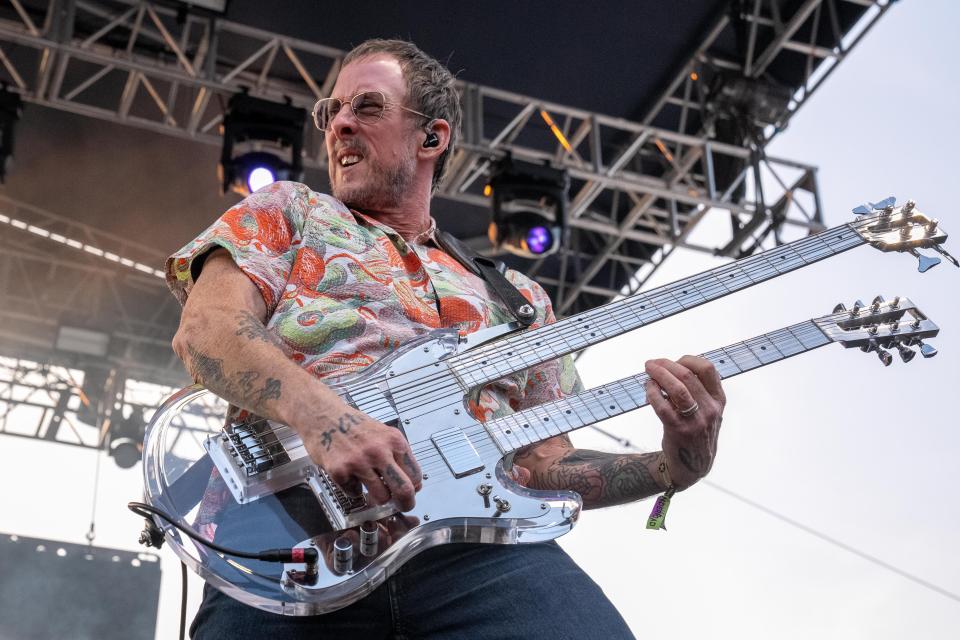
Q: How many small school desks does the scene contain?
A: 0